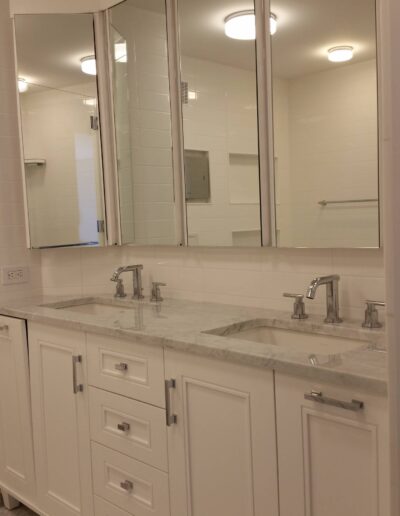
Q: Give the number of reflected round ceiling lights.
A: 4